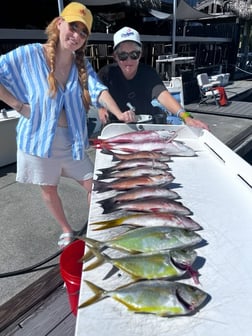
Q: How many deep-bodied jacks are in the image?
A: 3